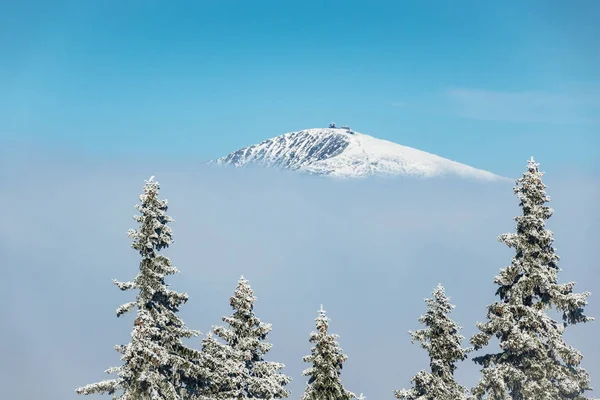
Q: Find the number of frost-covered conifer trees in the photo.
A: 5